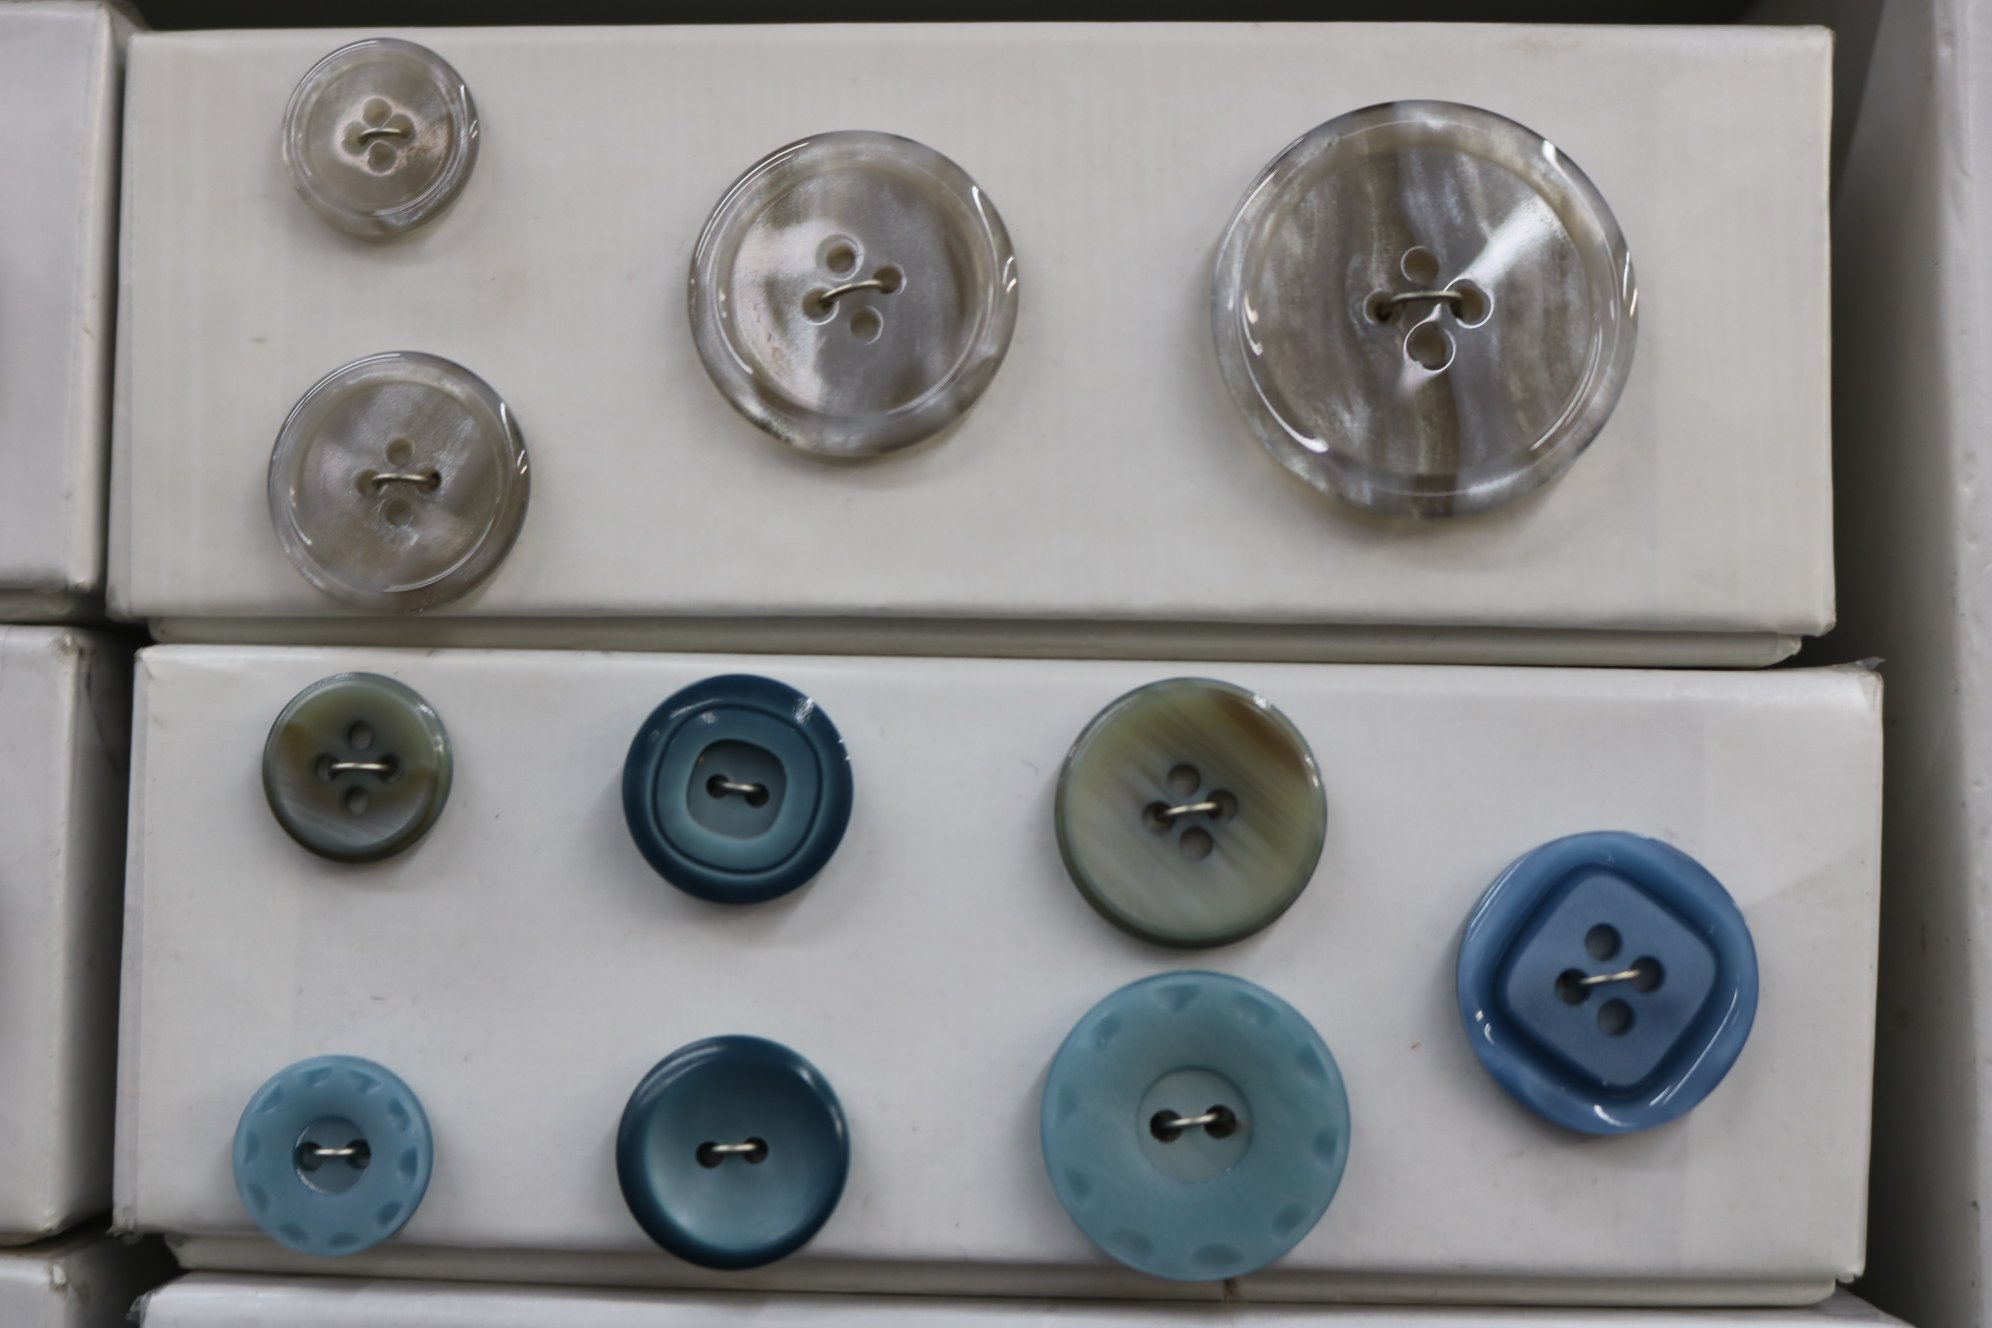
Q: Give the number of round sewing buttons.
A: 11